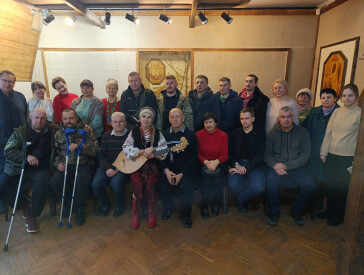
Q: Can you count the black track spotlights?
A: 7